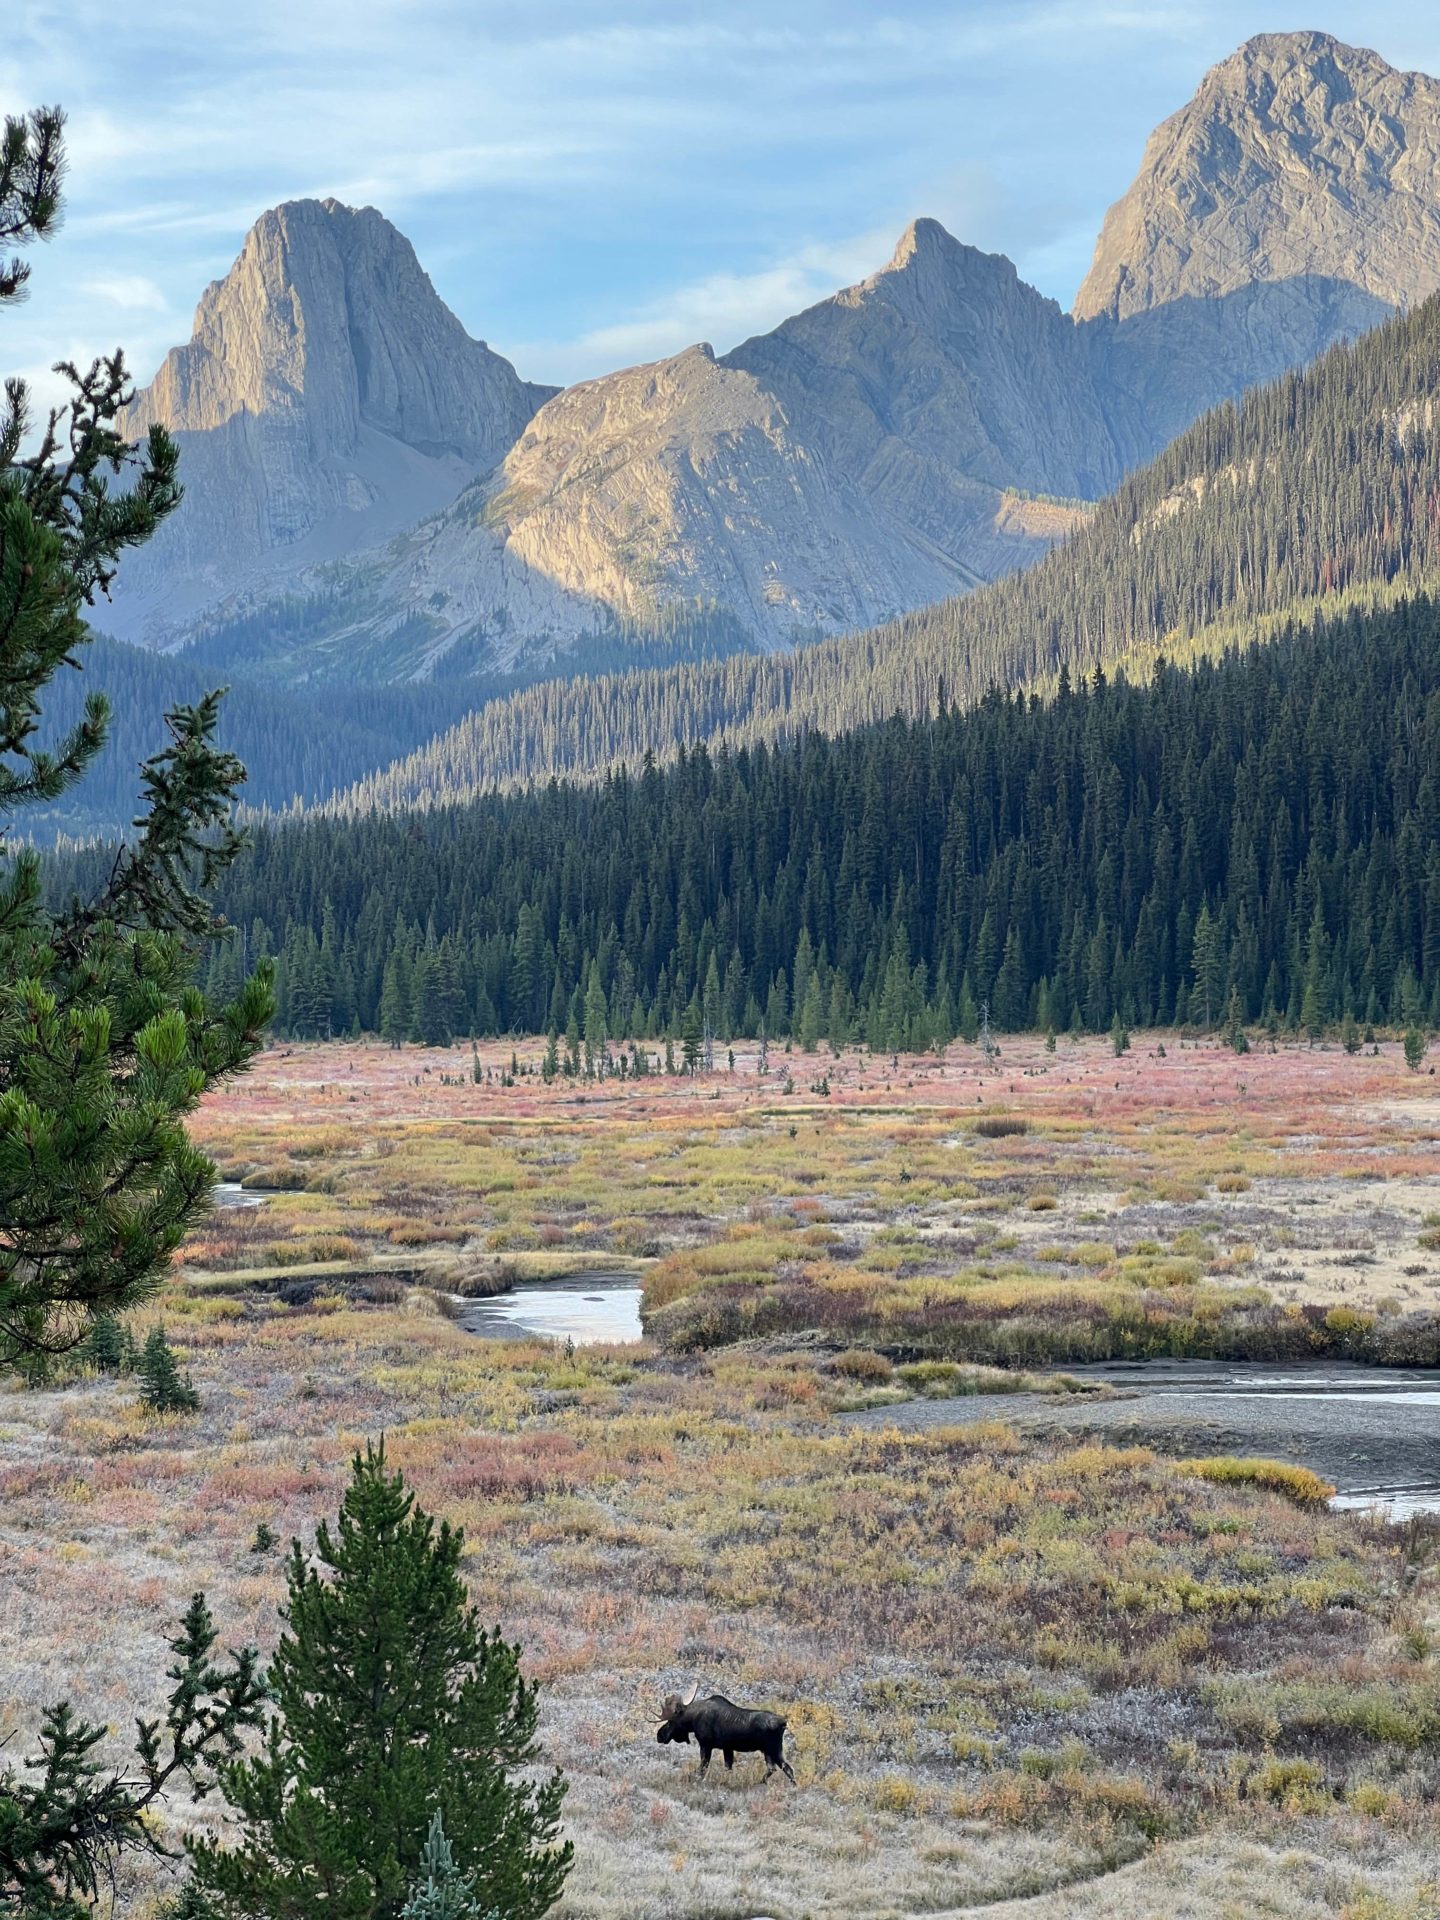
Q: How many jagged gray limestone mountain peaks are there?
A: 3